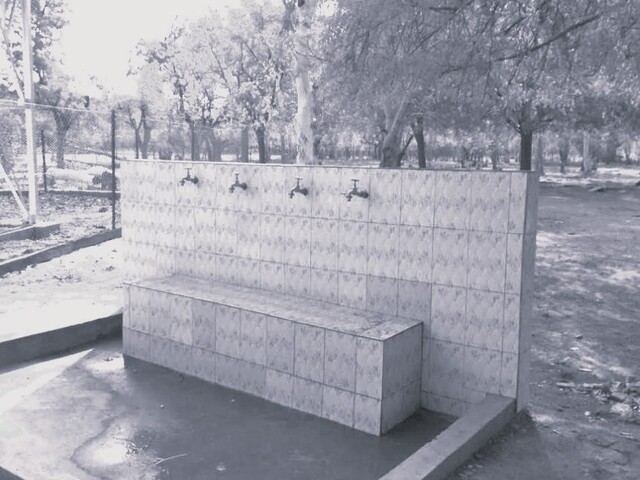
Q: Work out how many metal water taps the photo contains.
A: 4